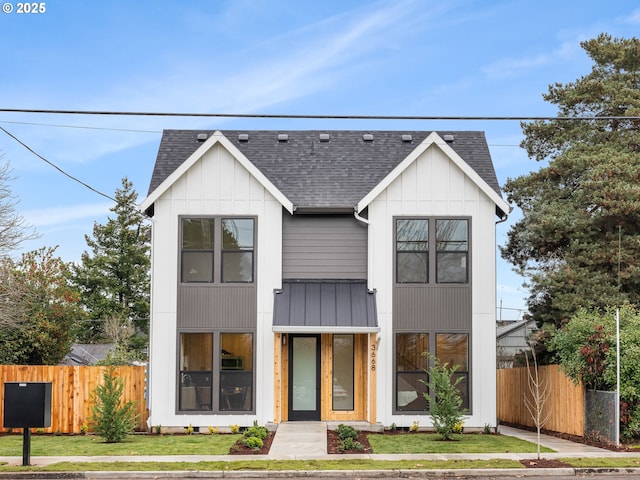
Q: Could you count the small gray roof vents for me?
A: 7